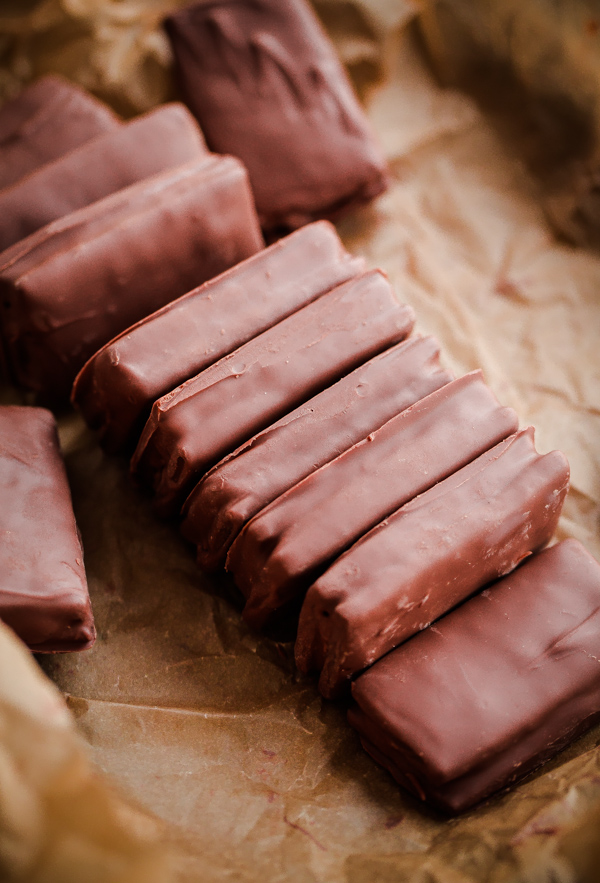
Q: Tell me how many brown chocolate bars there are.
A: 11